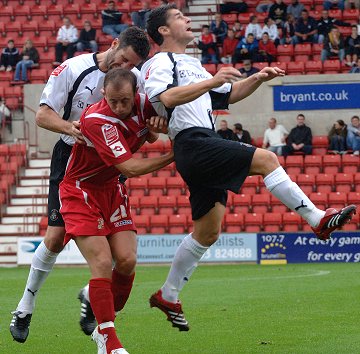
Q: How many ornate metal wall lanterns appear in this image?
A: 0